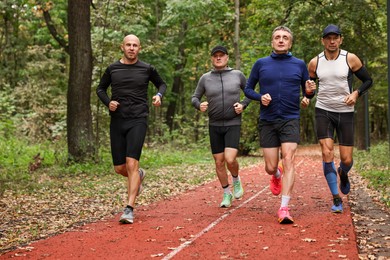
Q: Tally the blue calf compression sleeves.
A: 2